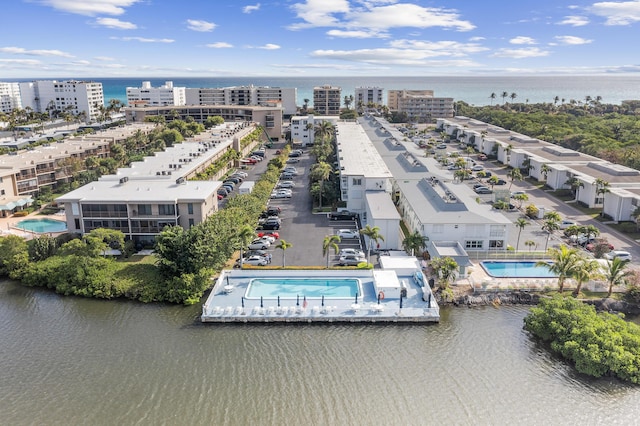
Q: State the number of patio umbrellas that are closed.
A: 10